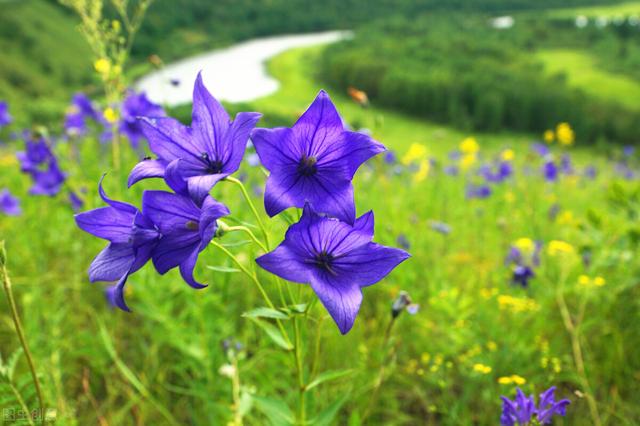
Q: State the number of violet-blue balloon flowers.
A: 5